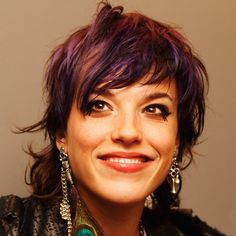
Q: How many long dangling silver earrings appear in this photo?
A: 2